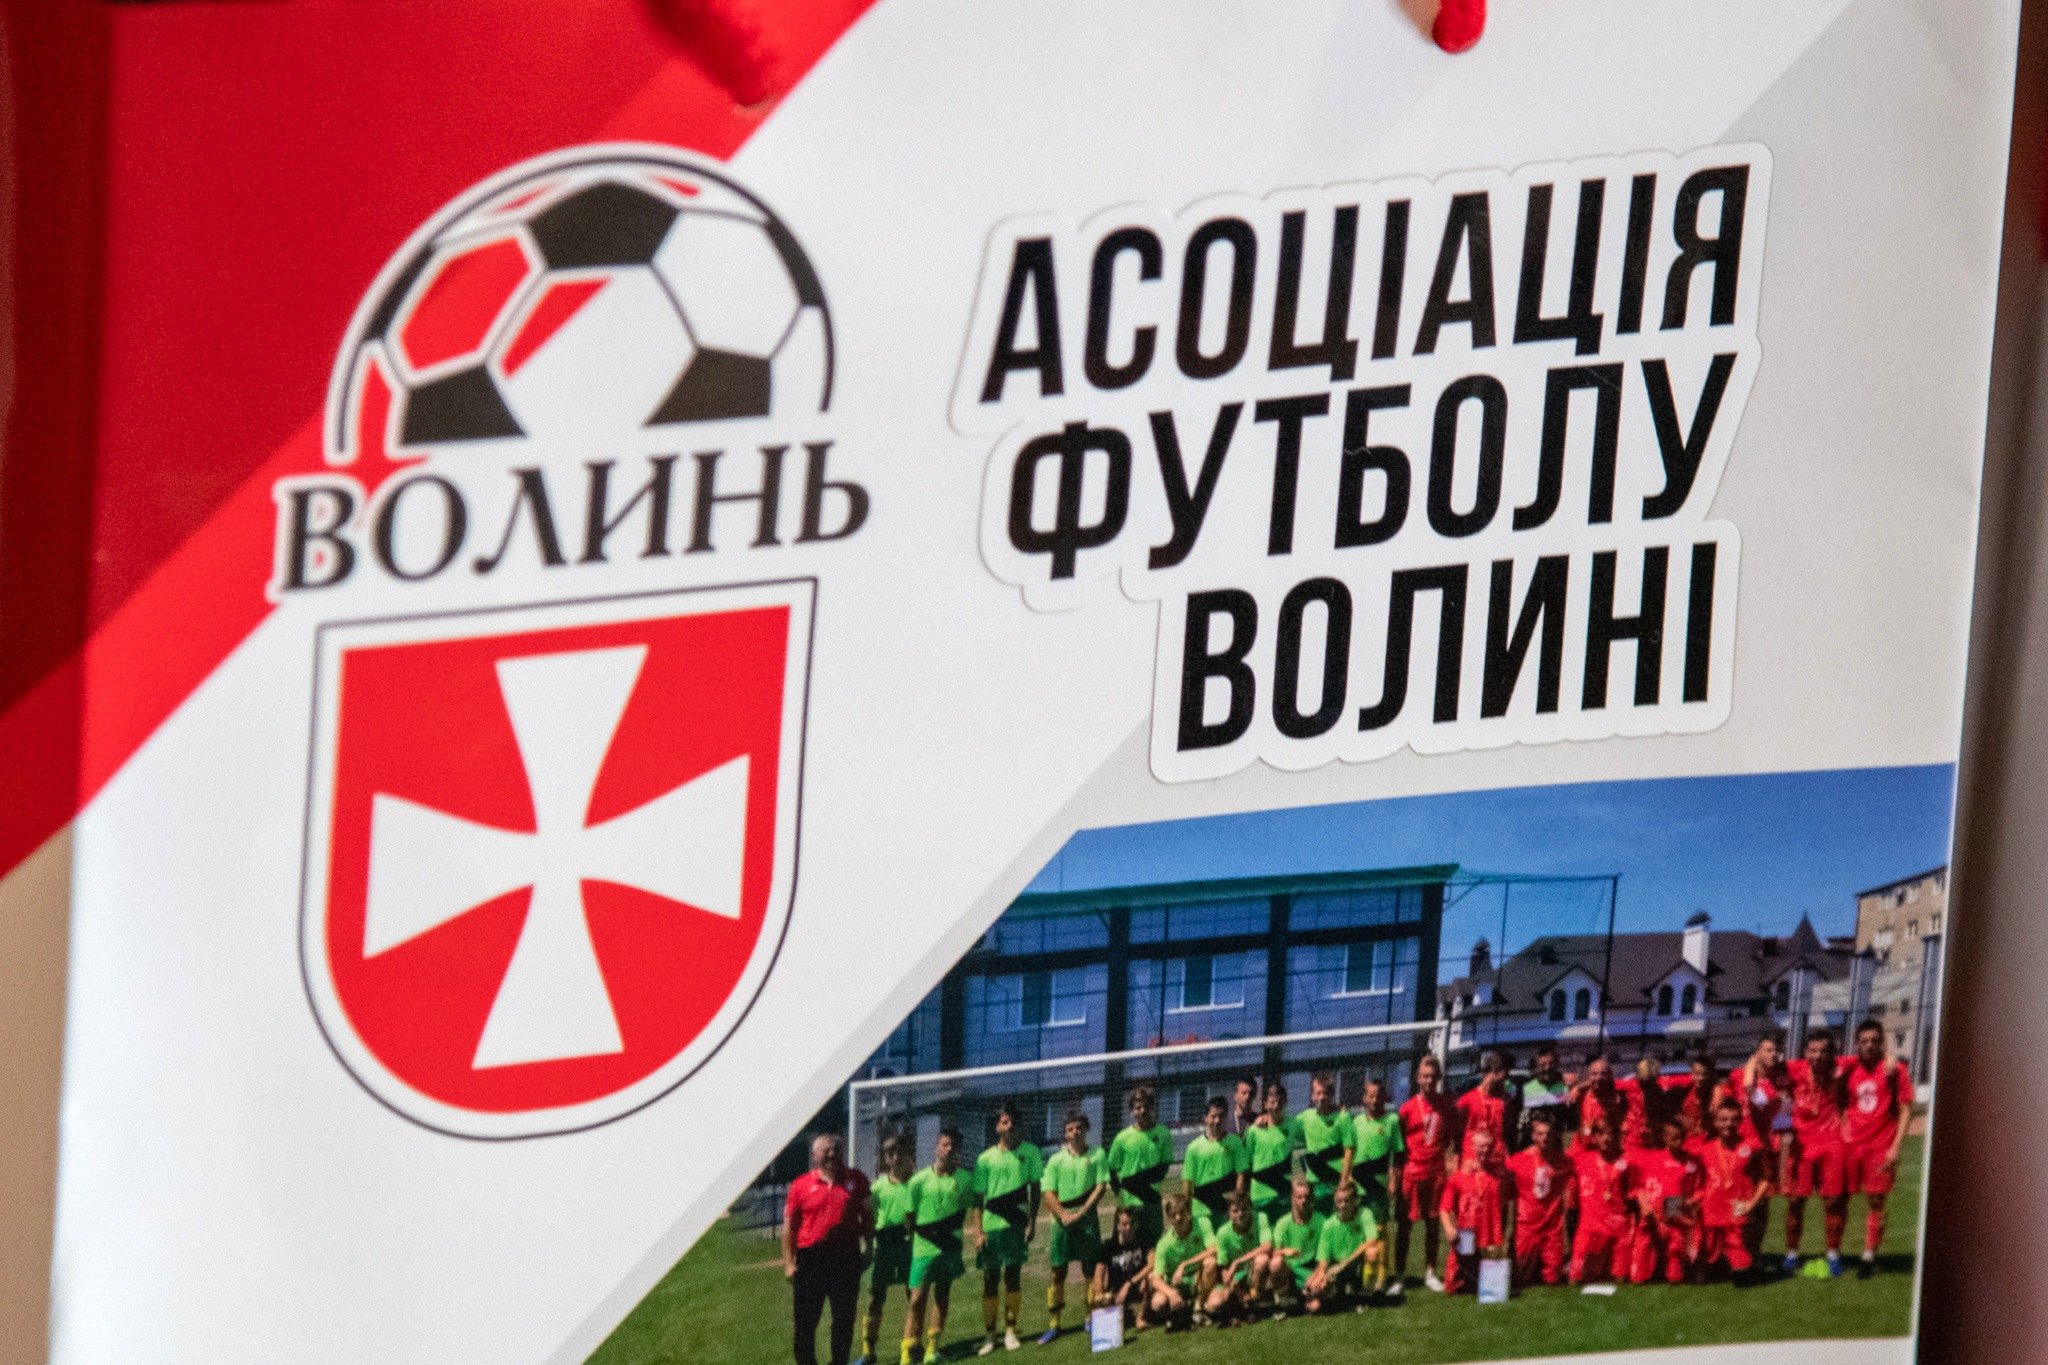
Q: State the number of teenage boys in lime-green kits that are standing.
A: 9